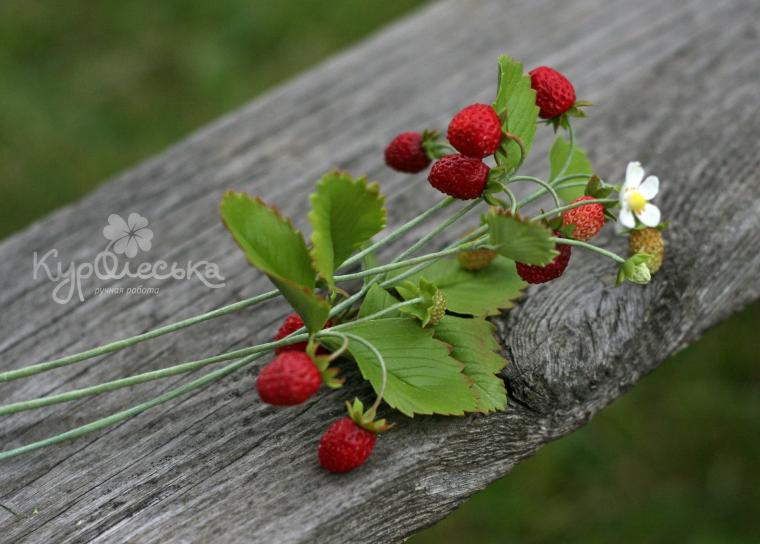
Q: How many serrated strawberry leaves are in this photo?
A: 8